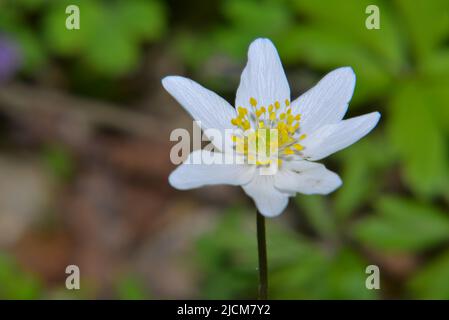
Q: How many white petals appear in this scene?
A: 7